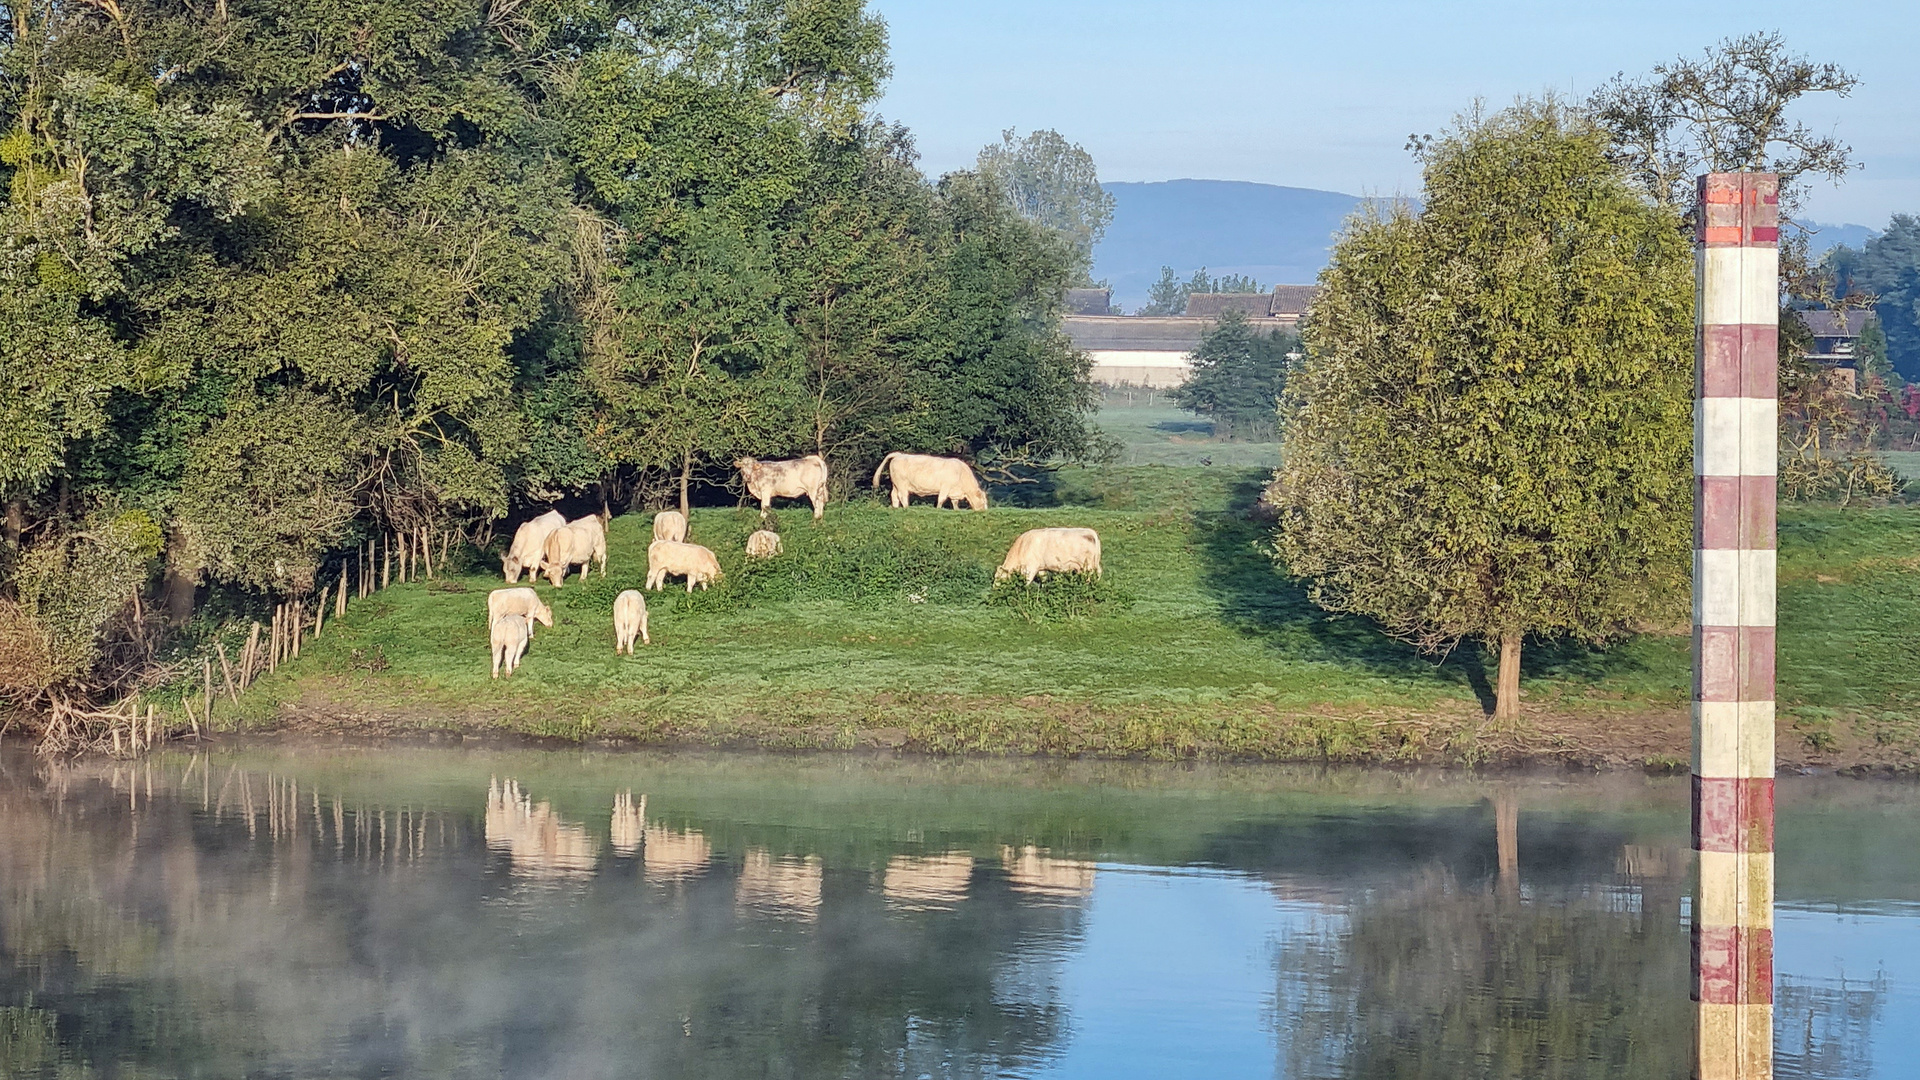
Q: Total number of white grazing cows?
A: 11